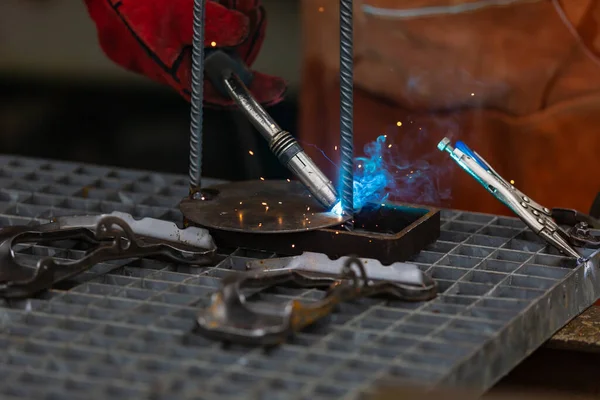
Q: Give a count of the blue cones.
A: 0